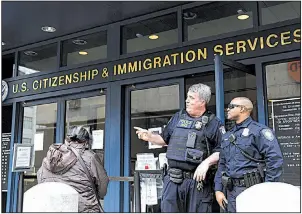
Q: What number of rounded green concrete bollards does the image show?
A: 0